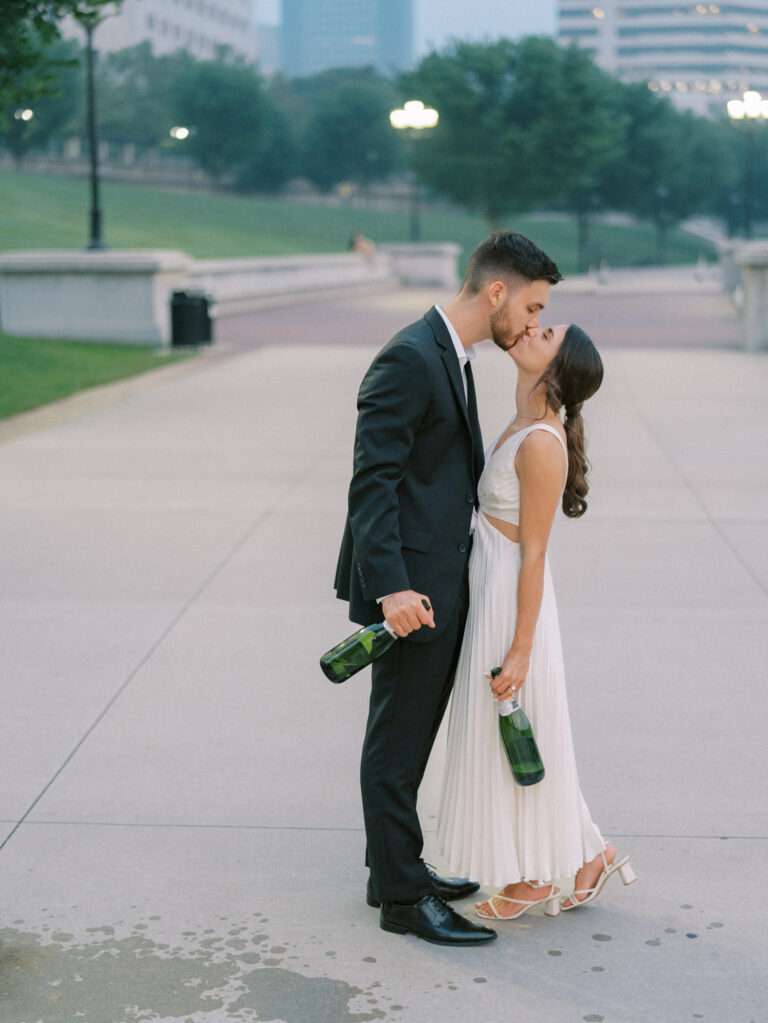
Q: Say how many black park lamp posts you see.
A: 3